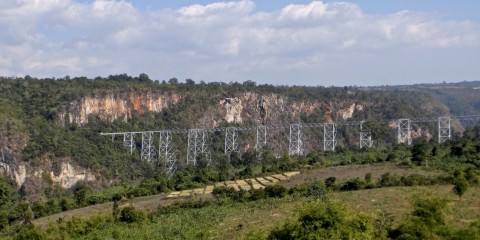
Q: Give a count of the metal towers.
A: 11